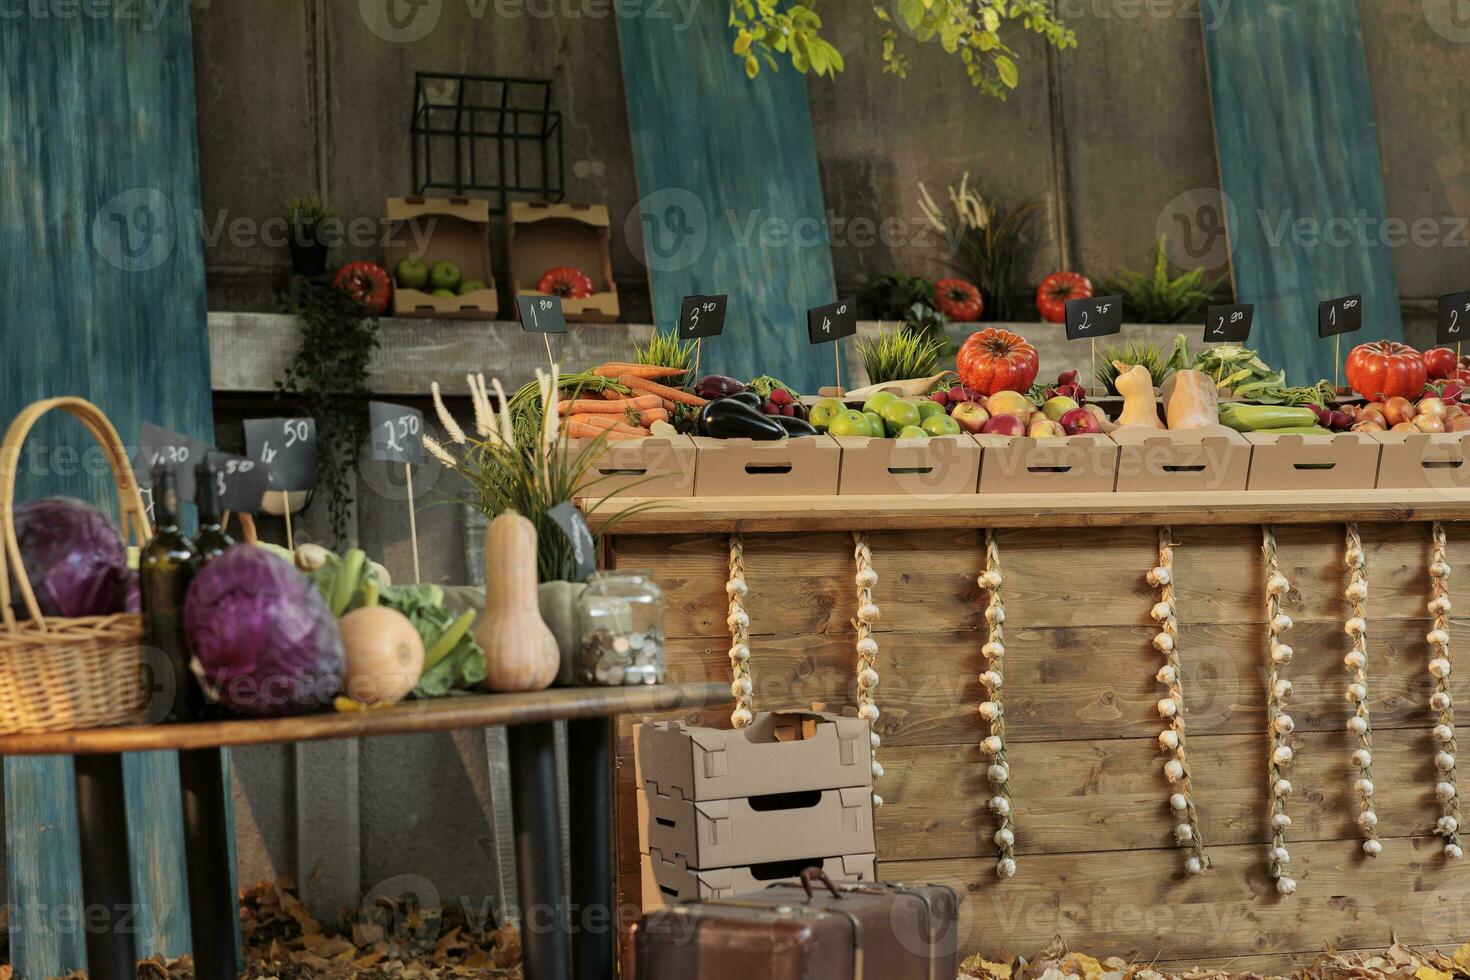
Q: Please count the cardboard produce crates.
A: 12